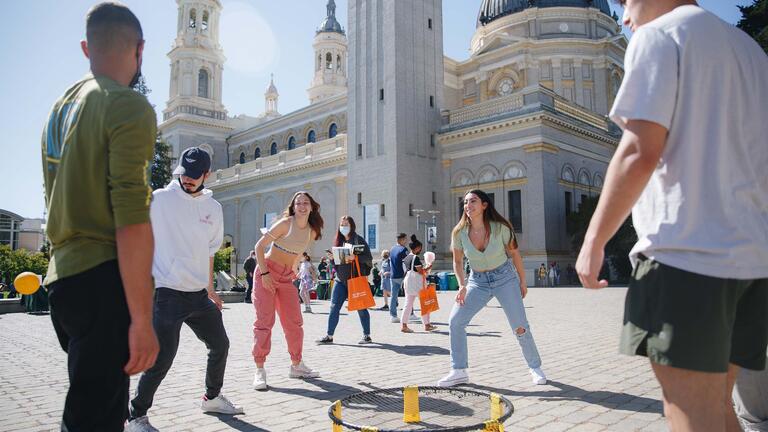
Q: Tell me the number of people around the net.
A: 5